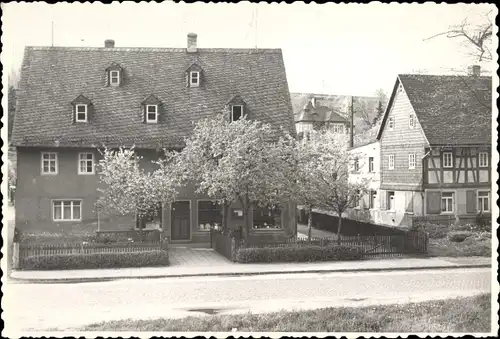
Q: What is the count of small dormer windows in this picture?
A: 5